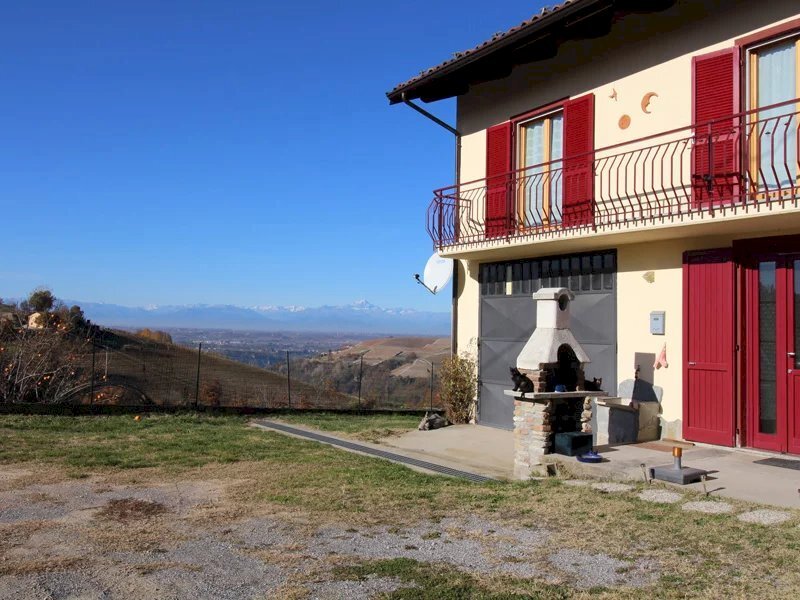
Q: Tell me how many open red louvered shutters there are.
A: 3